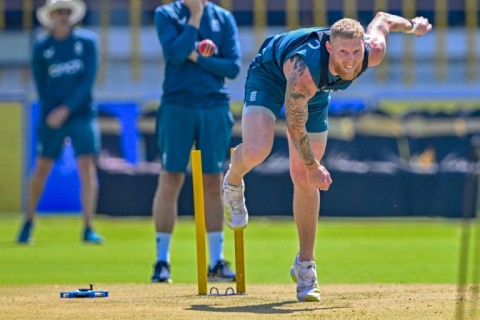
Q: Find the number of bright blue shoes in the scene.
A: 2